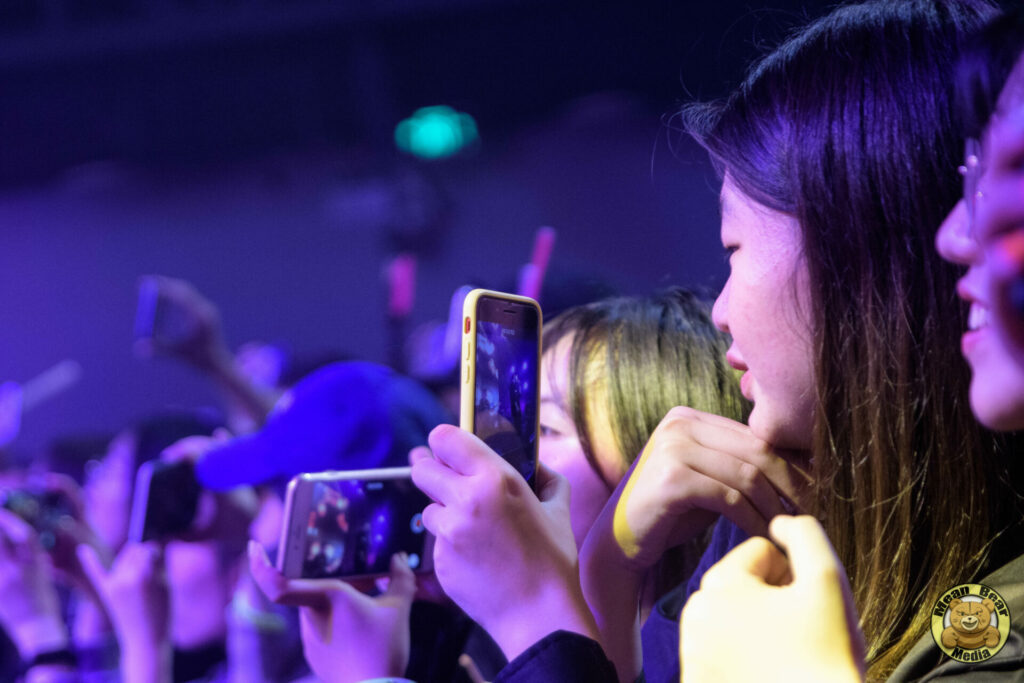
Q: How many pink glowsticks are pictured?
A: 2